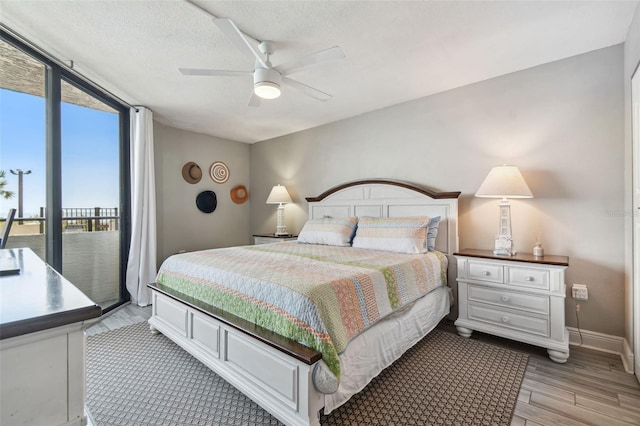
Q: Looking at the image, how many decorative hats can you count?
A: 4